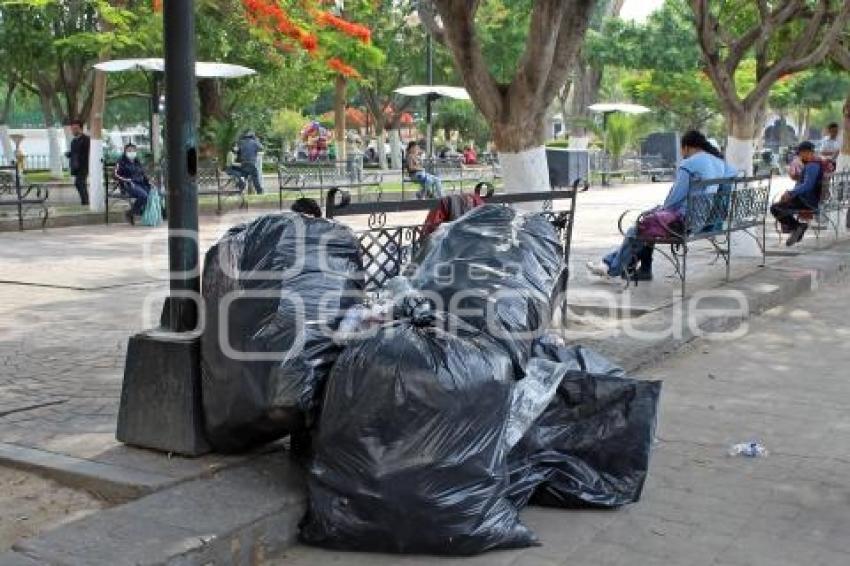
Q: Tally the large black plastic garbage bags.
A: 4